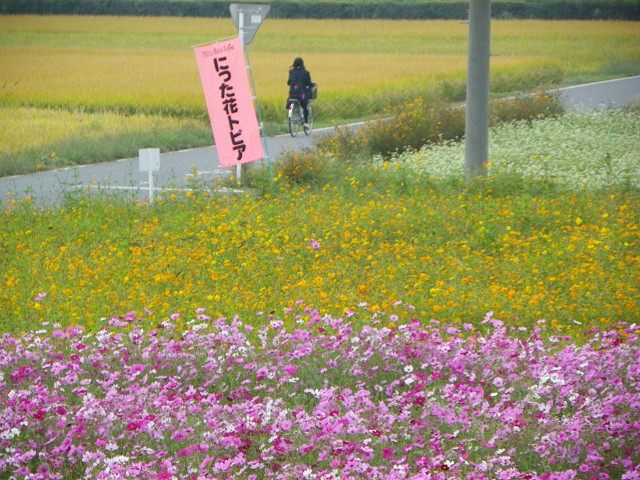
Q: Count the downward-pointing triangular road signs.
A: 1